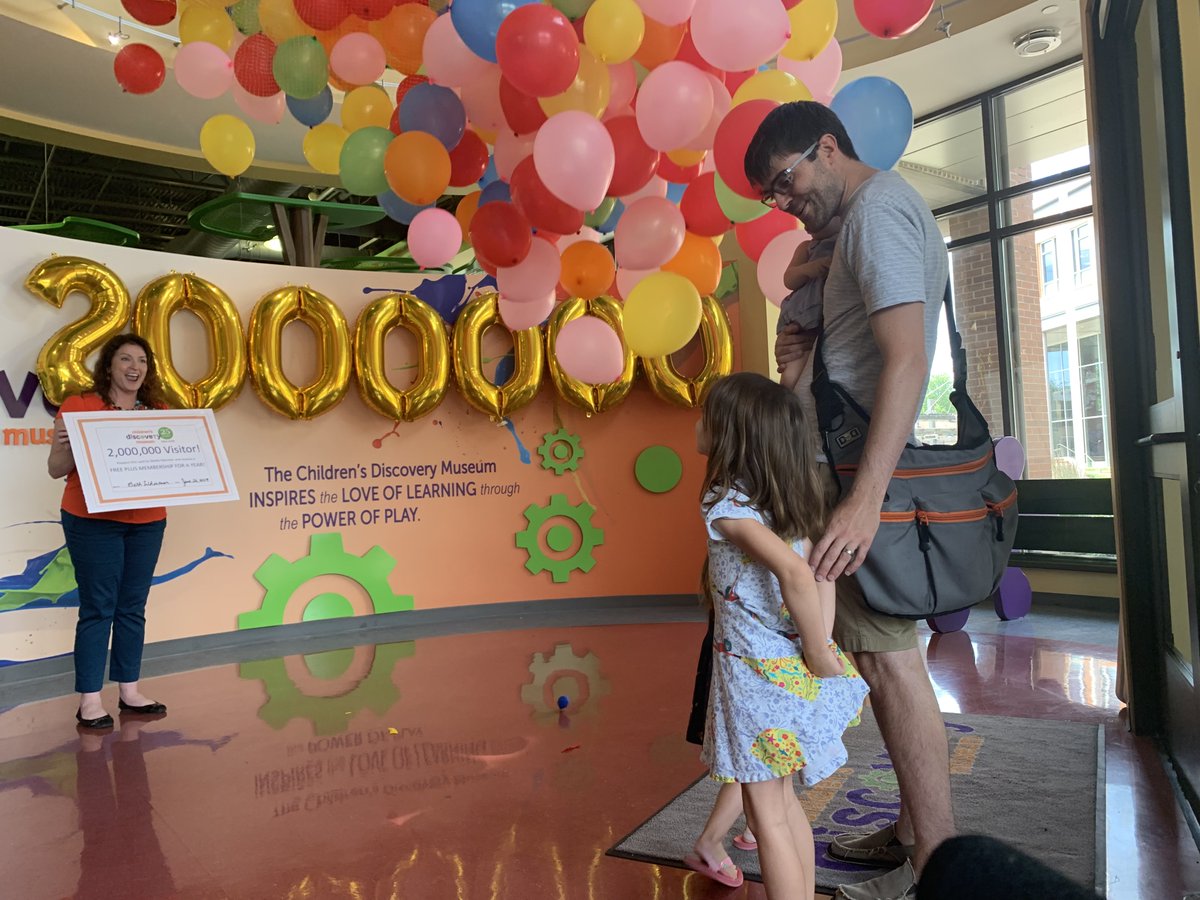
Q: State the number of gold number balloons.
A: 7